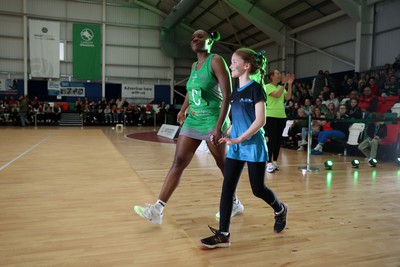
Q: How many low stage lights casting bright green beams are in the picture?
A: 4